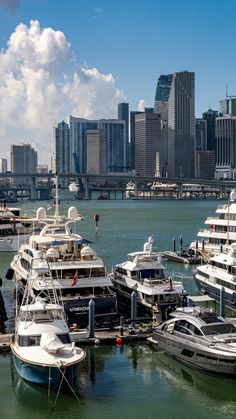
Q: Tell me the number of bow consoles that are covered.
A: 1